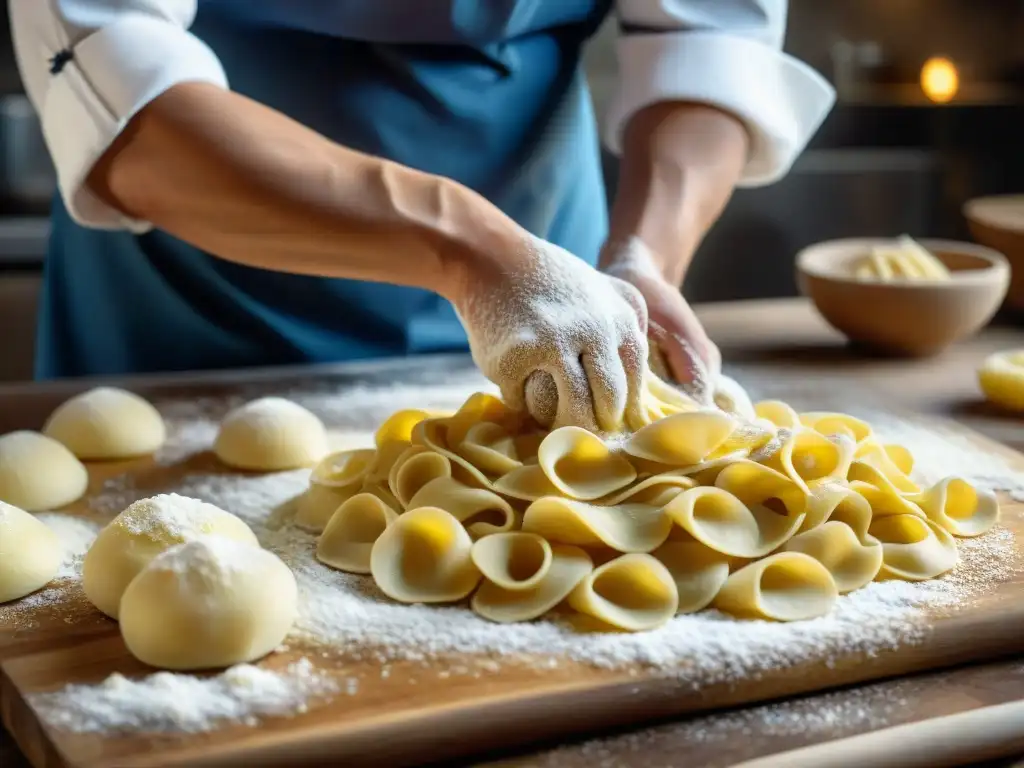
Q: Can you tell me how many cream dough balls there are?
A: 6